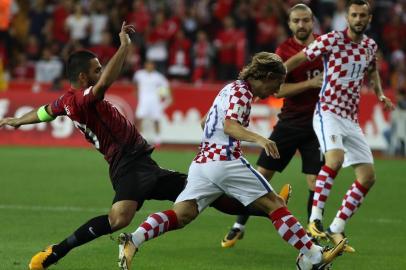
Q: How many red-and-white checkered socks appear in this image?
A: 4